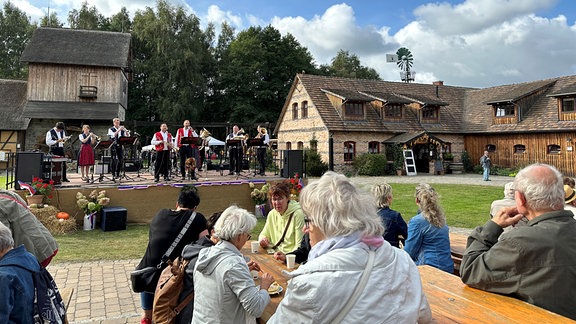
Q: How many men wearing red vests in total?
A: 2